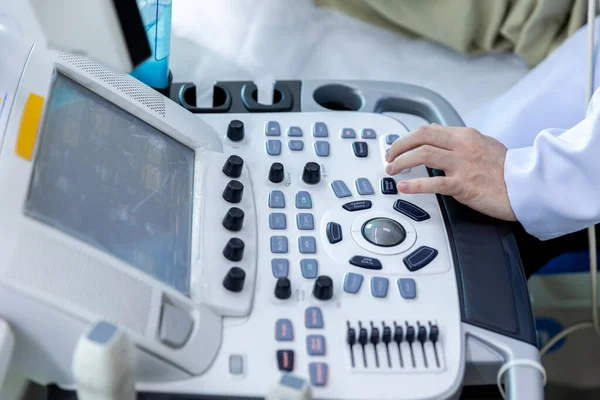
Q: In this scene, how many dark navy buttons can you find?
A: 8